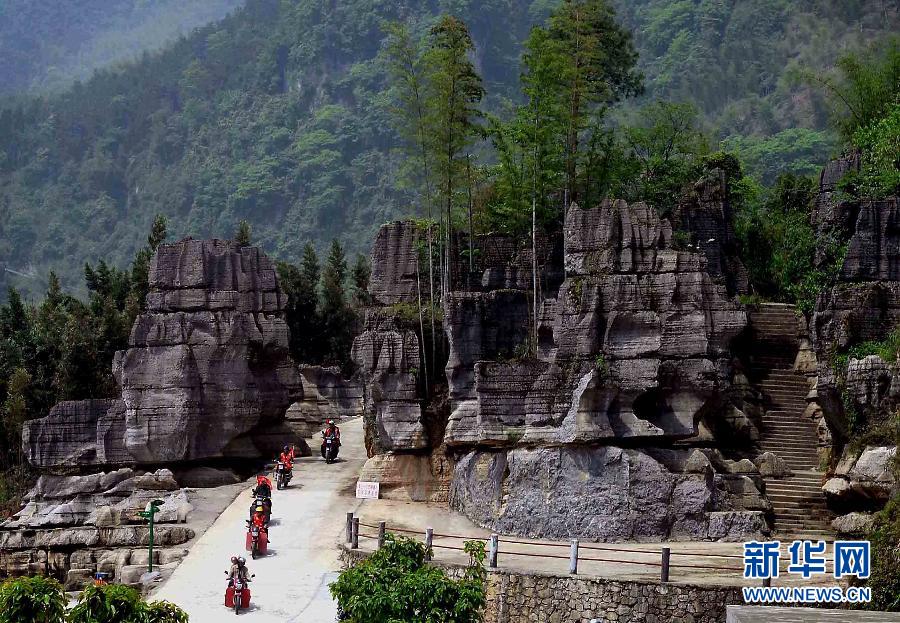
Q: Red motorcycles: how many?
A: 2